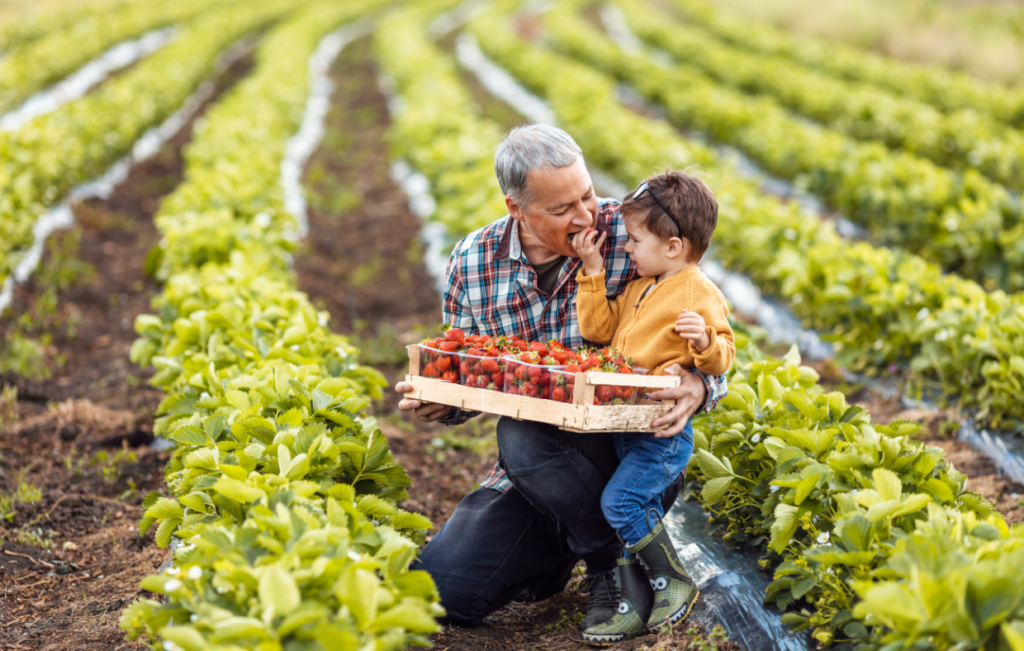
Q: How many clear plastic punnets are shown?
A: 4